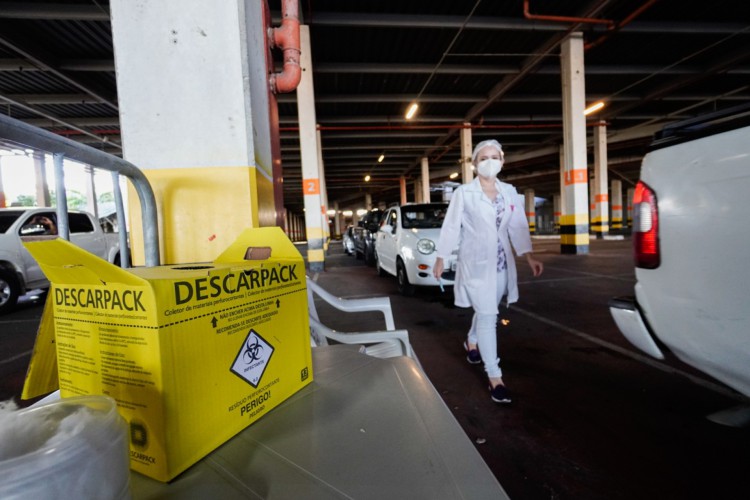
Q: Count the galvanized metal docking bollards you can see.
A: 0